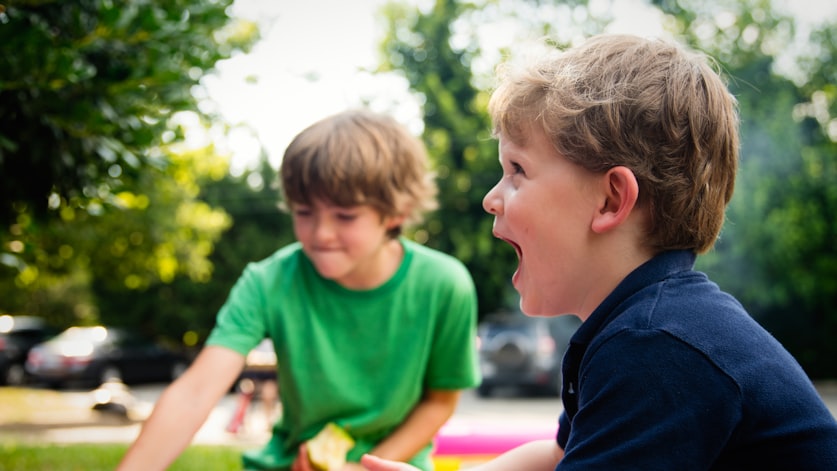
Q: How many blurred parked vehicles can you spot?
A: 3